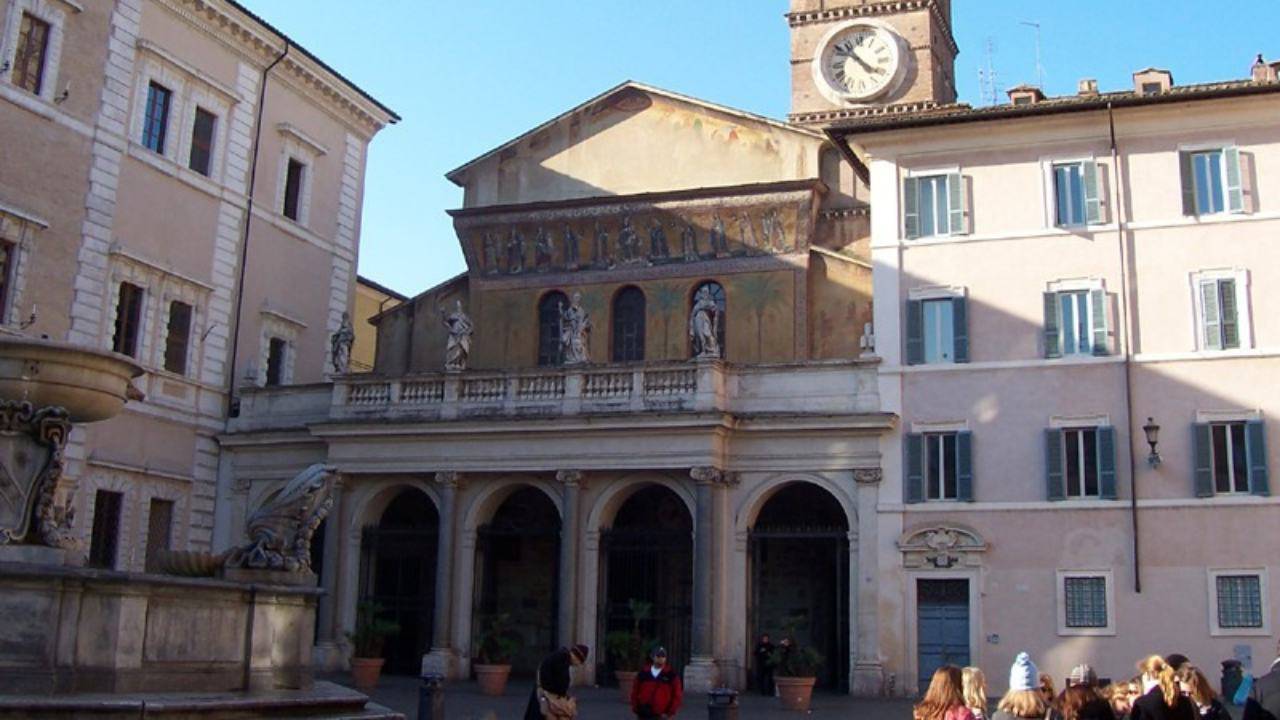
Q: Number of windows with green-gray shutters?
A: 9